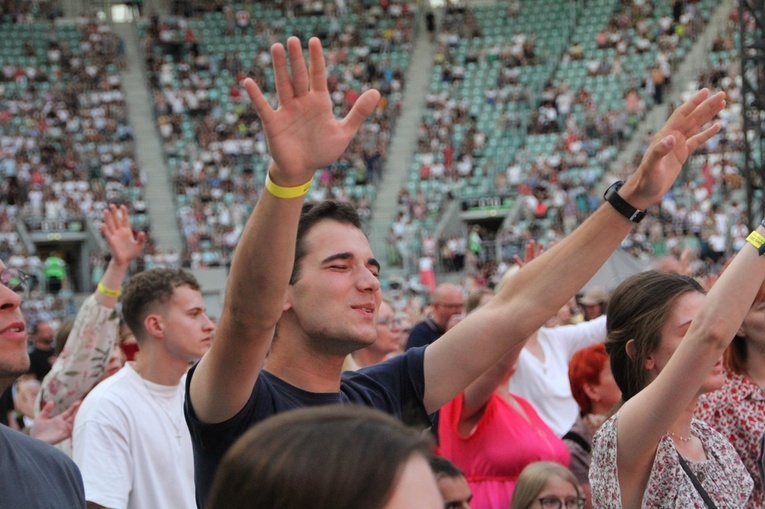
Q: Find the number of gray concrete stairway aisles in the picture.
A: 3